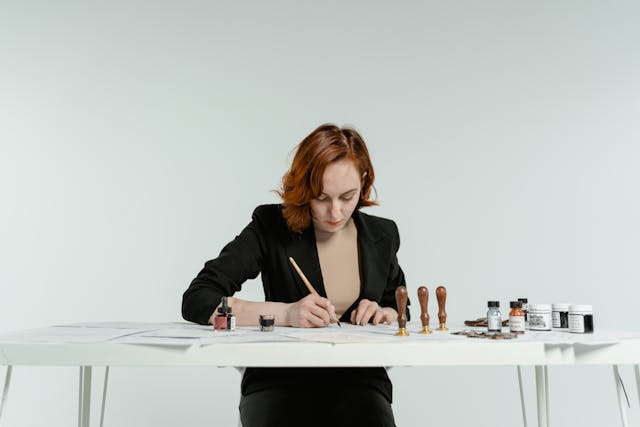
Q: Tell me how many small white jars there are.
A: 3